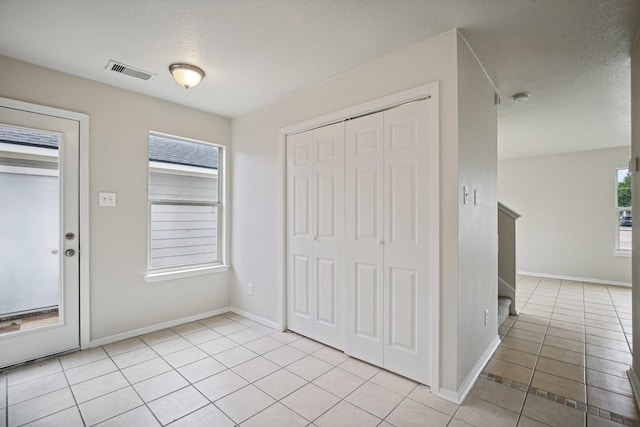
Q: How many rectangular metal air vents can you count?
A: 1